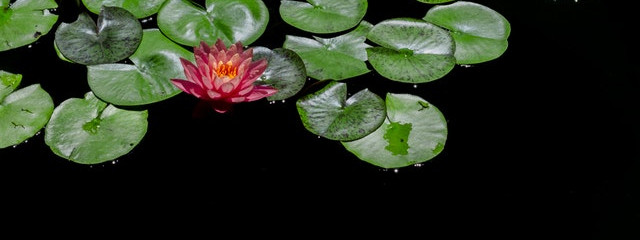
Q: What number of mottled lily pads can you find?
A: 4